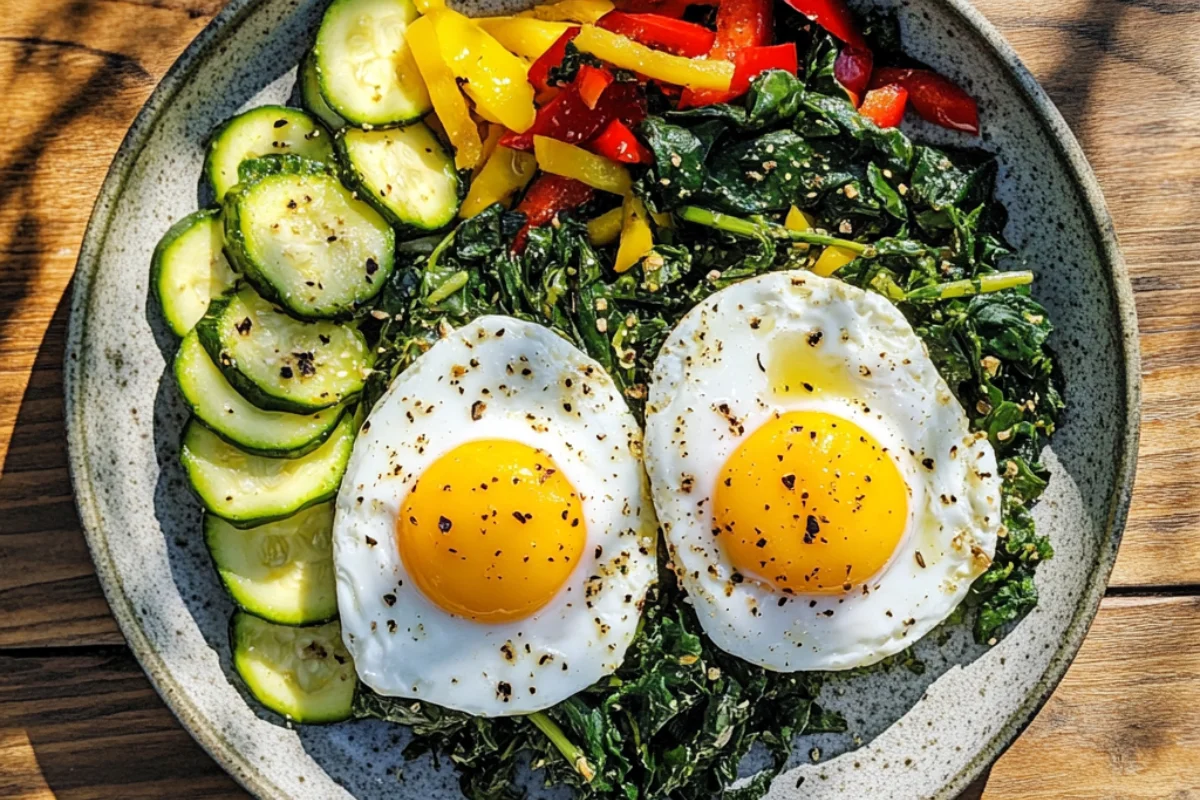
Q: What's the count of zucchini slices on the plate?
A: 11